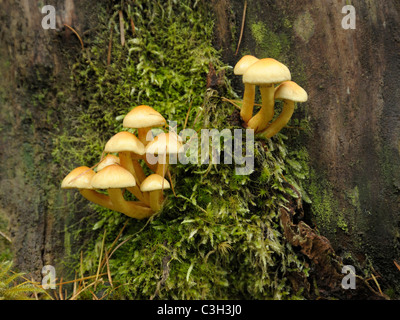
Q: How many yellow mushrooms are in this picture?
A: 10